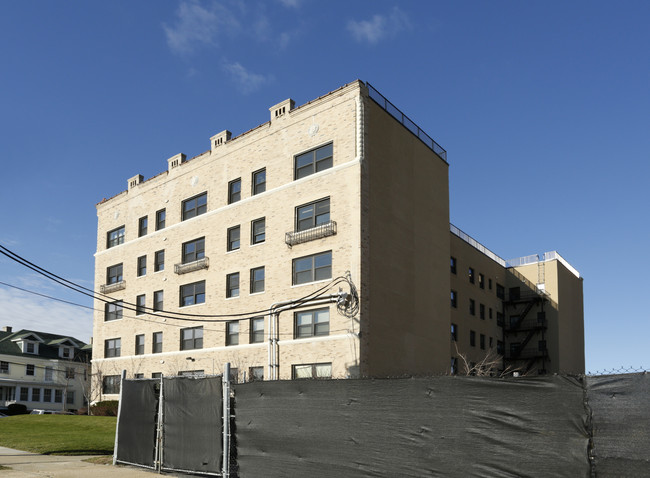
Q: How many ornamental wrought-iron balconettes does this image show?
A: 3